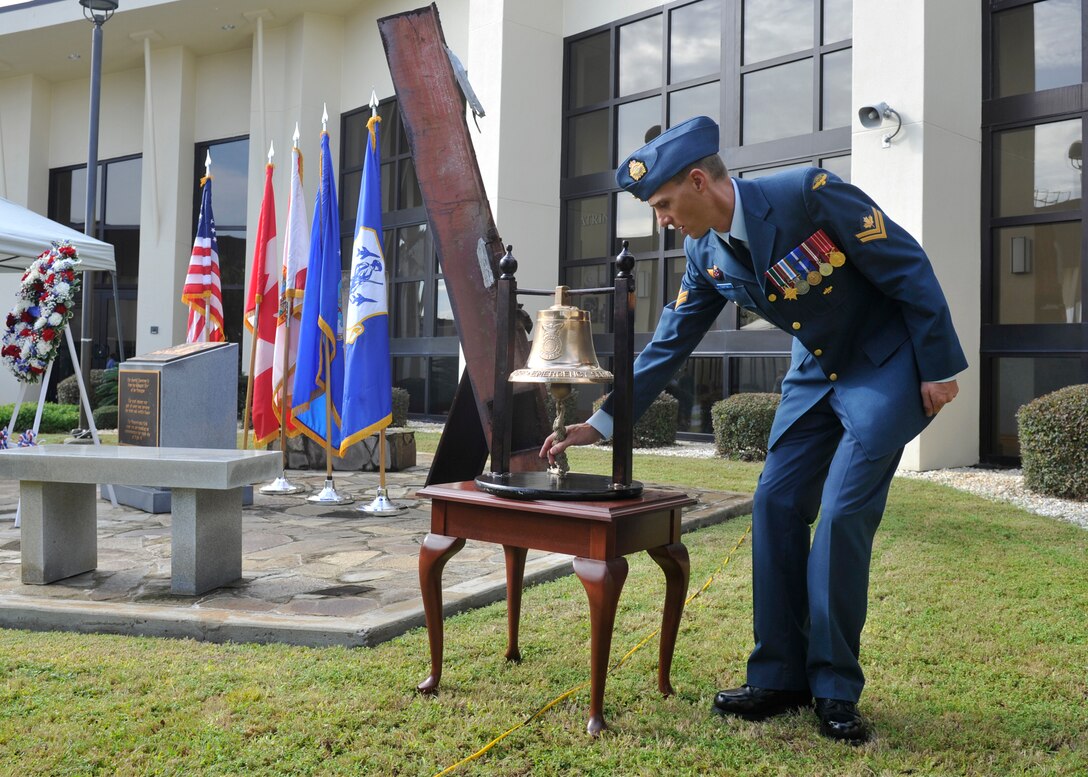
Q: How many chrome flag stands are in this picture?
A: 3